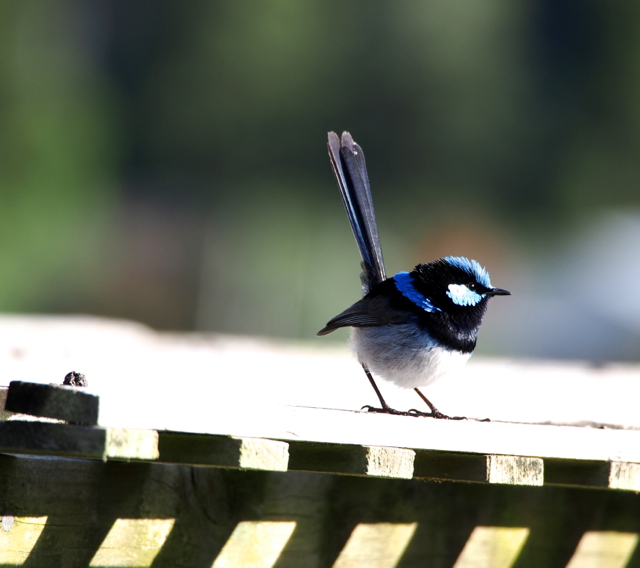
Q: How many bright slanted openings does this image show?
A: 6